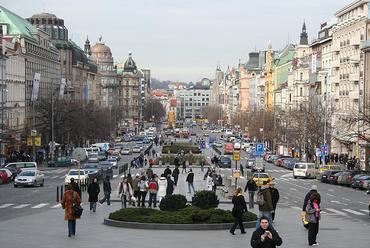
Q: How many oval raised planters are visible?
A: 1